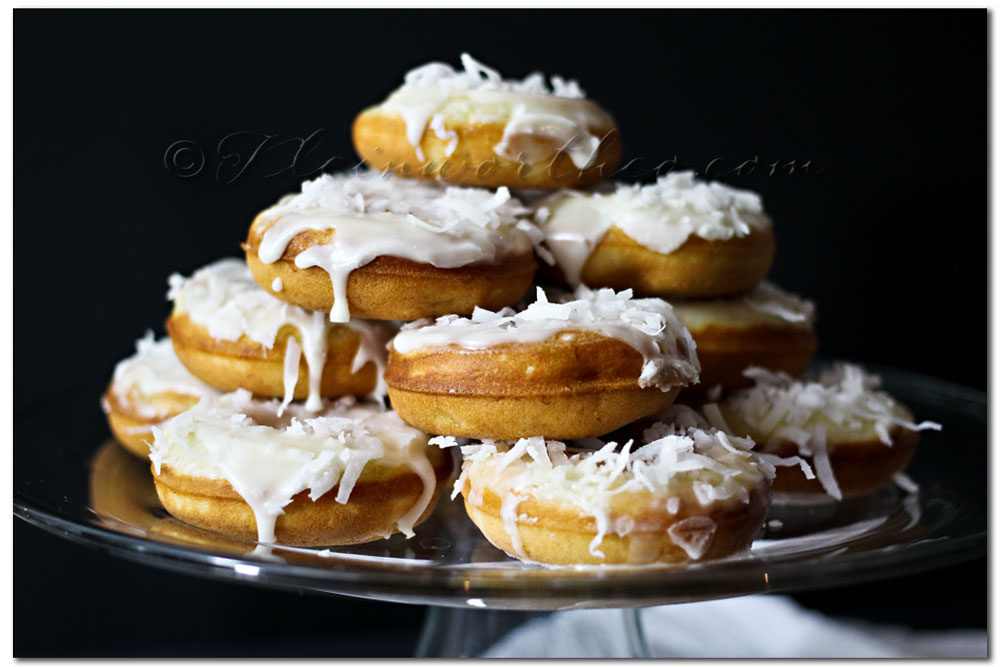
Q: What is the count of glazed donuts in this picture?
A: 10